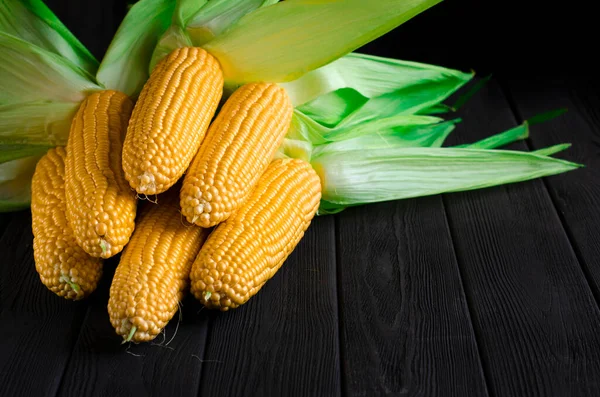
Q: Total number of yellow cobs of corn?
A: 6